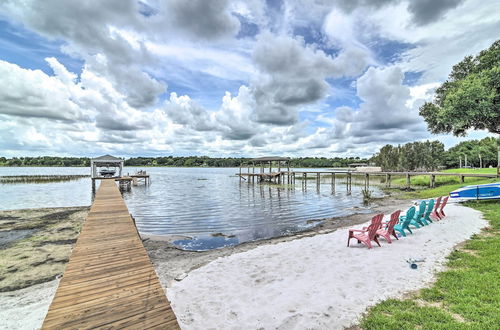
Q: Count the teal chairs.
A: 3